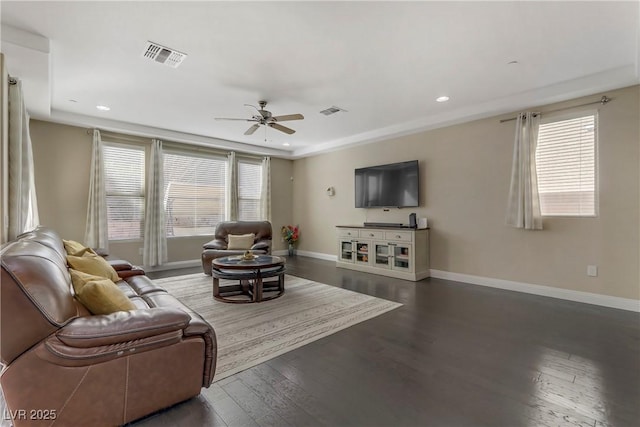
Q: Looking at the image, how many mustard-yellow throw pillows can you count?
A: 3